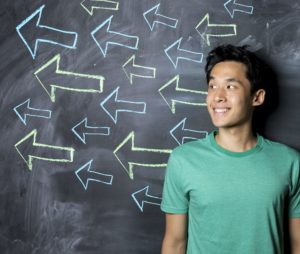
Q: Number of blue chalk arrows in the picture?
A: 11